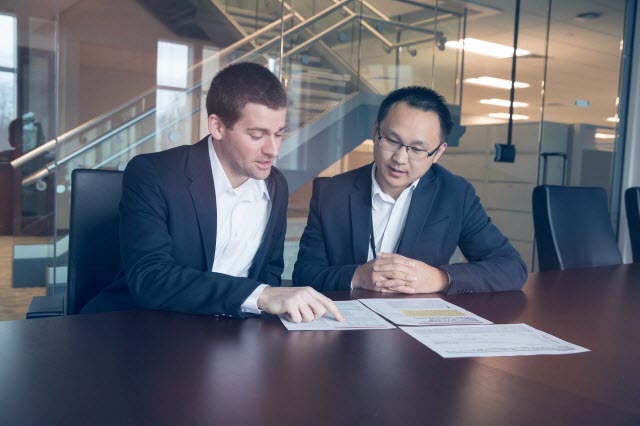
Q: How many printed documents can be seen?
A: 3